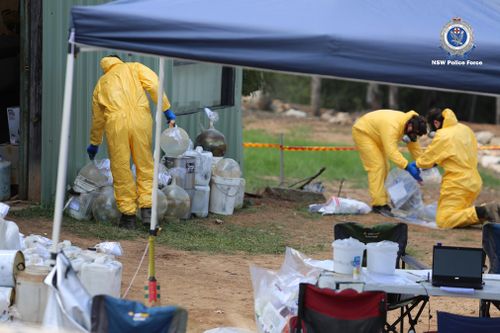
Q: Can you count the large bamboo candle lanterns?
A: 0